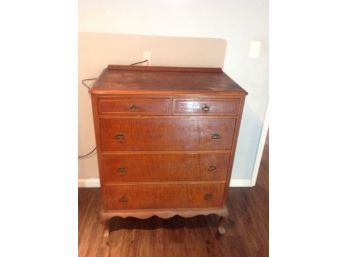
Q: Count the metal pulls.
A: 8